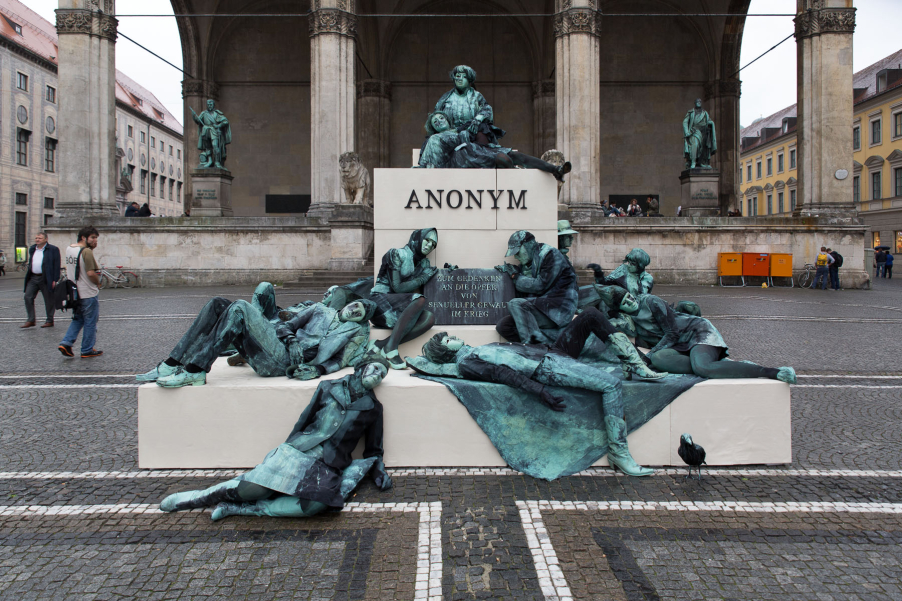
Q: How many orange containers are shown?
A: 3